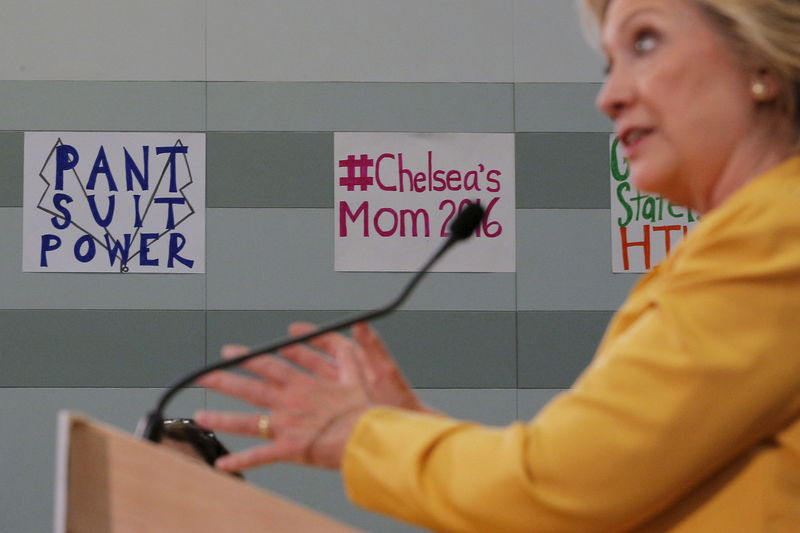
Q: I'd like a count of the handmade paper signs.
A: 3